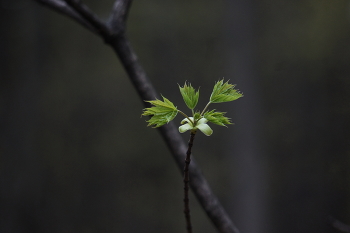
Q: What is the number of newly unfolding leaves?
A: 4